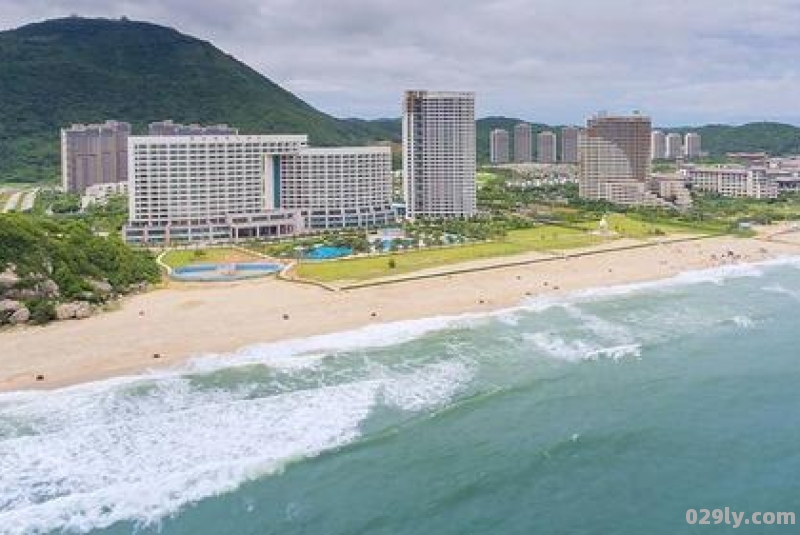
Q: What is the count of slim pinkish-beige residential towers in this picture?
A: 7